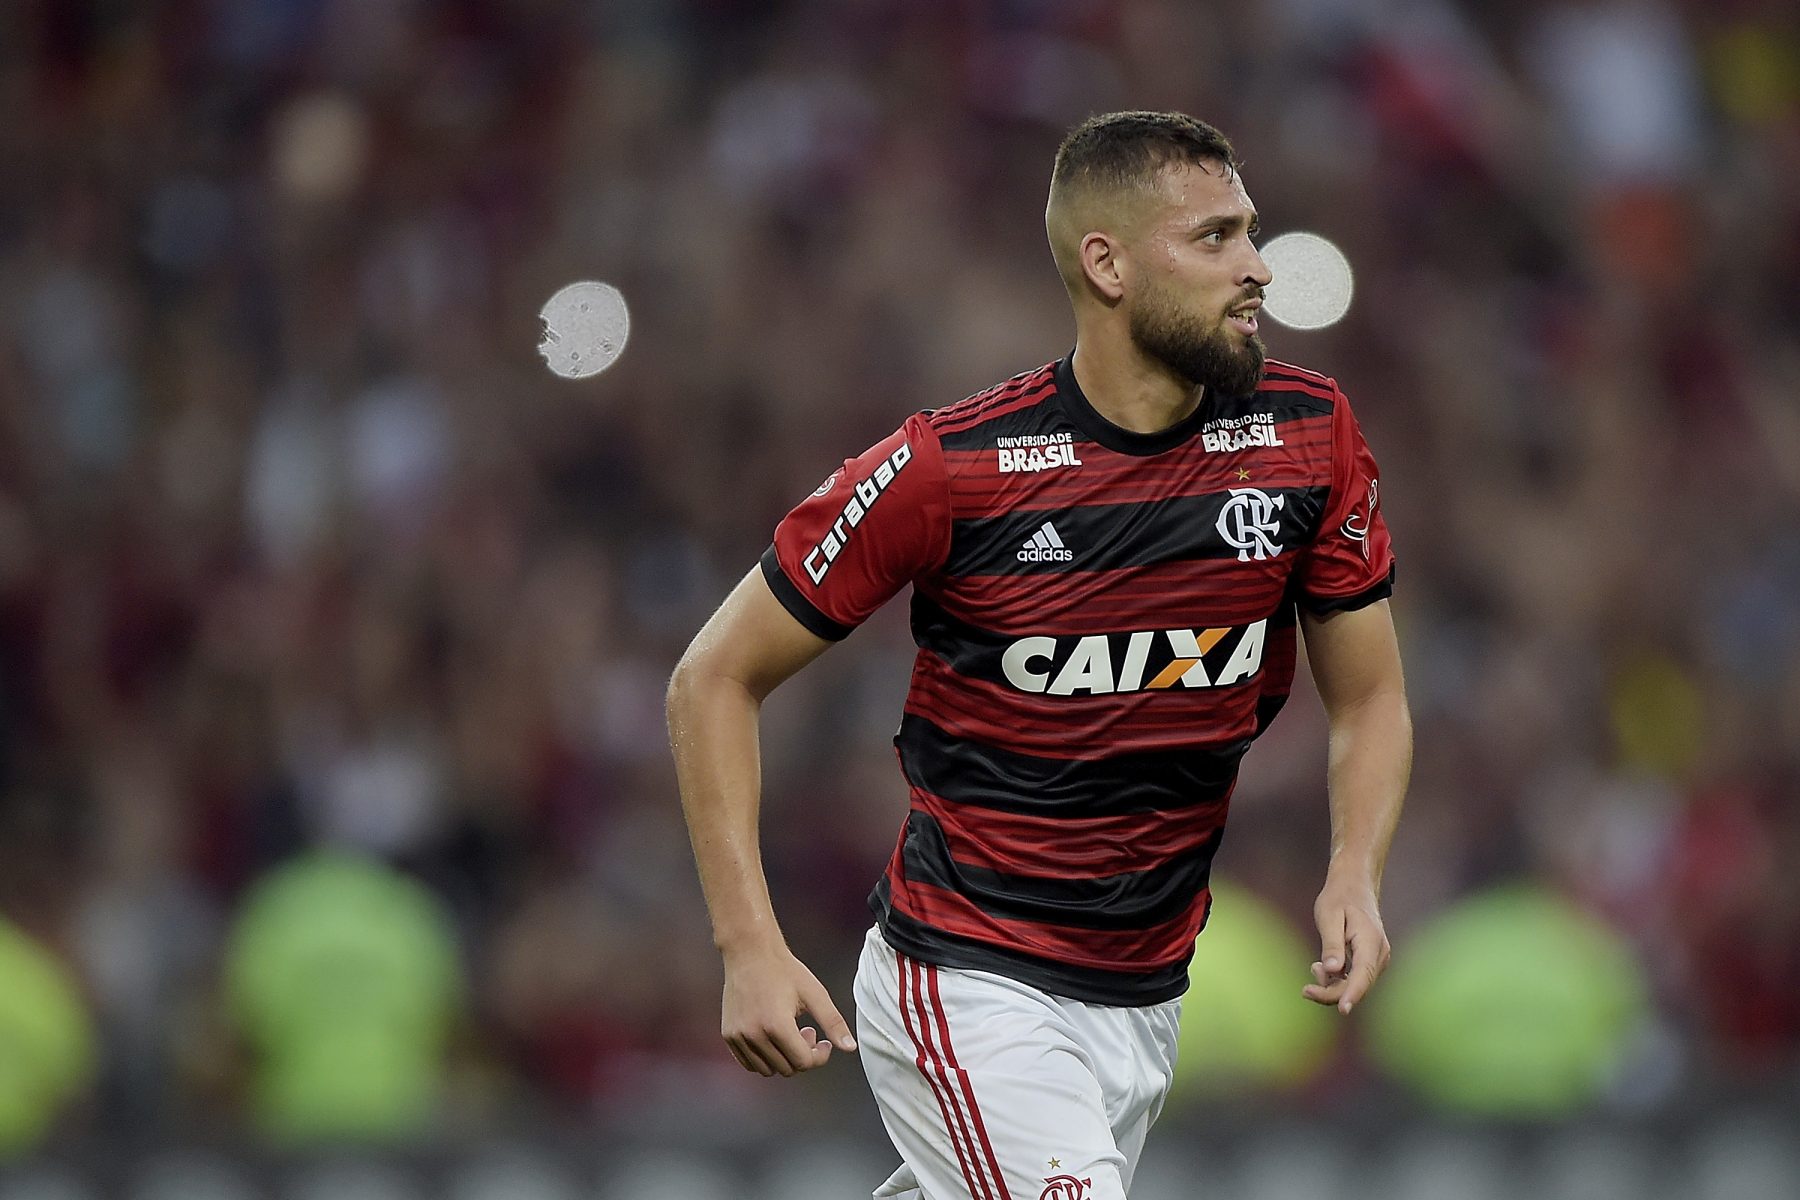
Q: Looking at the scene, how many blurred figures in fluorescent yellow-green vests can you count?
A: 4